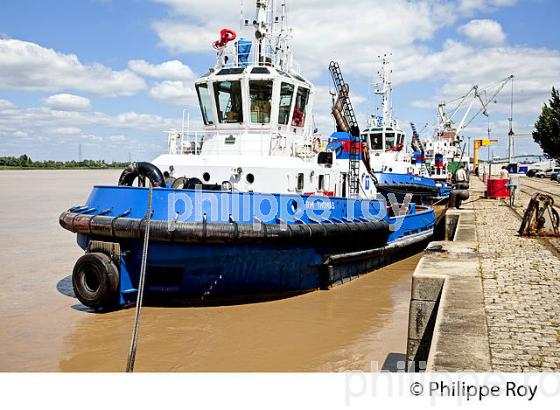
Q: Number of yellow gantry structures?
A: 1